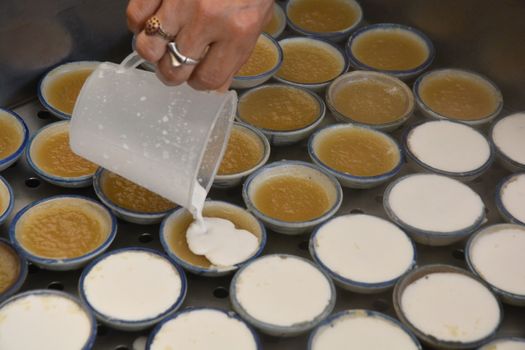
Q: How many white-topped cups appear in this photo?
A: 13